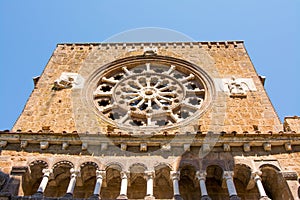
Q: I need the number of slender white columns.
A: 9